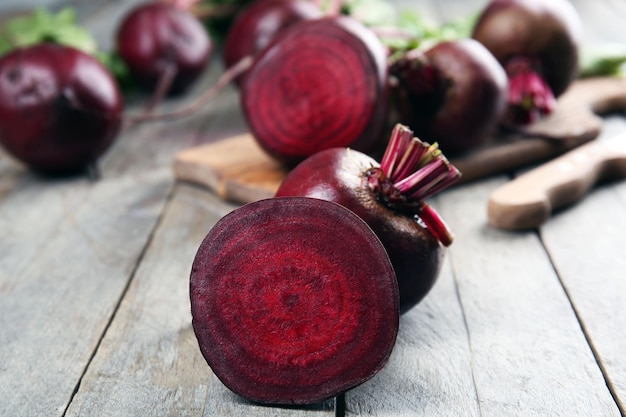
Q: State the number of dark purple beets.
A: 8